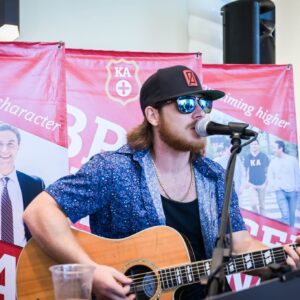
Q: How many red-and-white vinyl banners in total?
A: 3